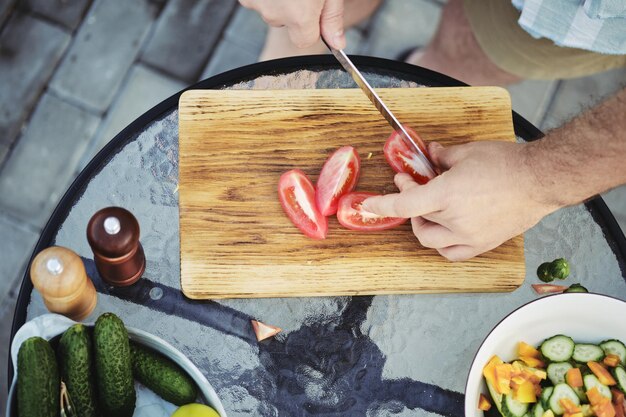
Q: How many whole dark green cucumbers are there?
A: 4